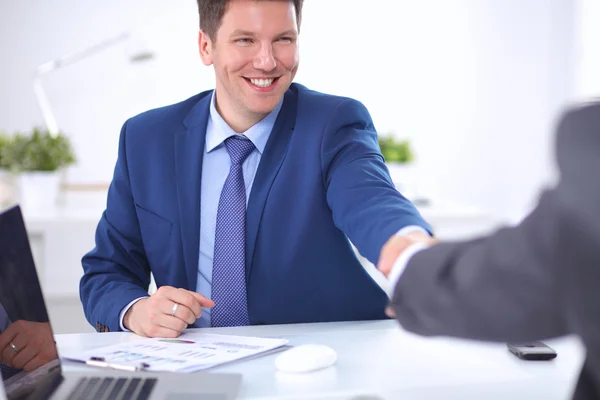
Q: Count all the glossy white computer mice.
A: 1